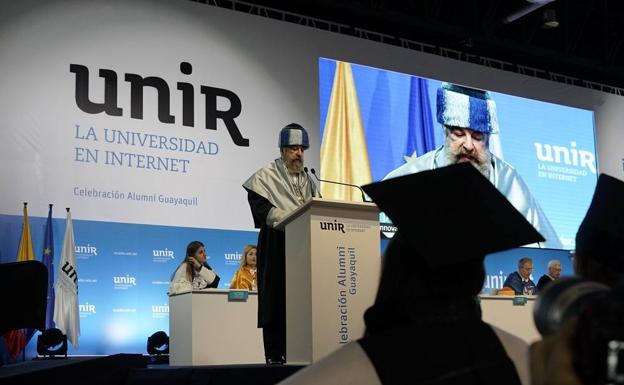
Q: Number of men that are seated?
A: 2